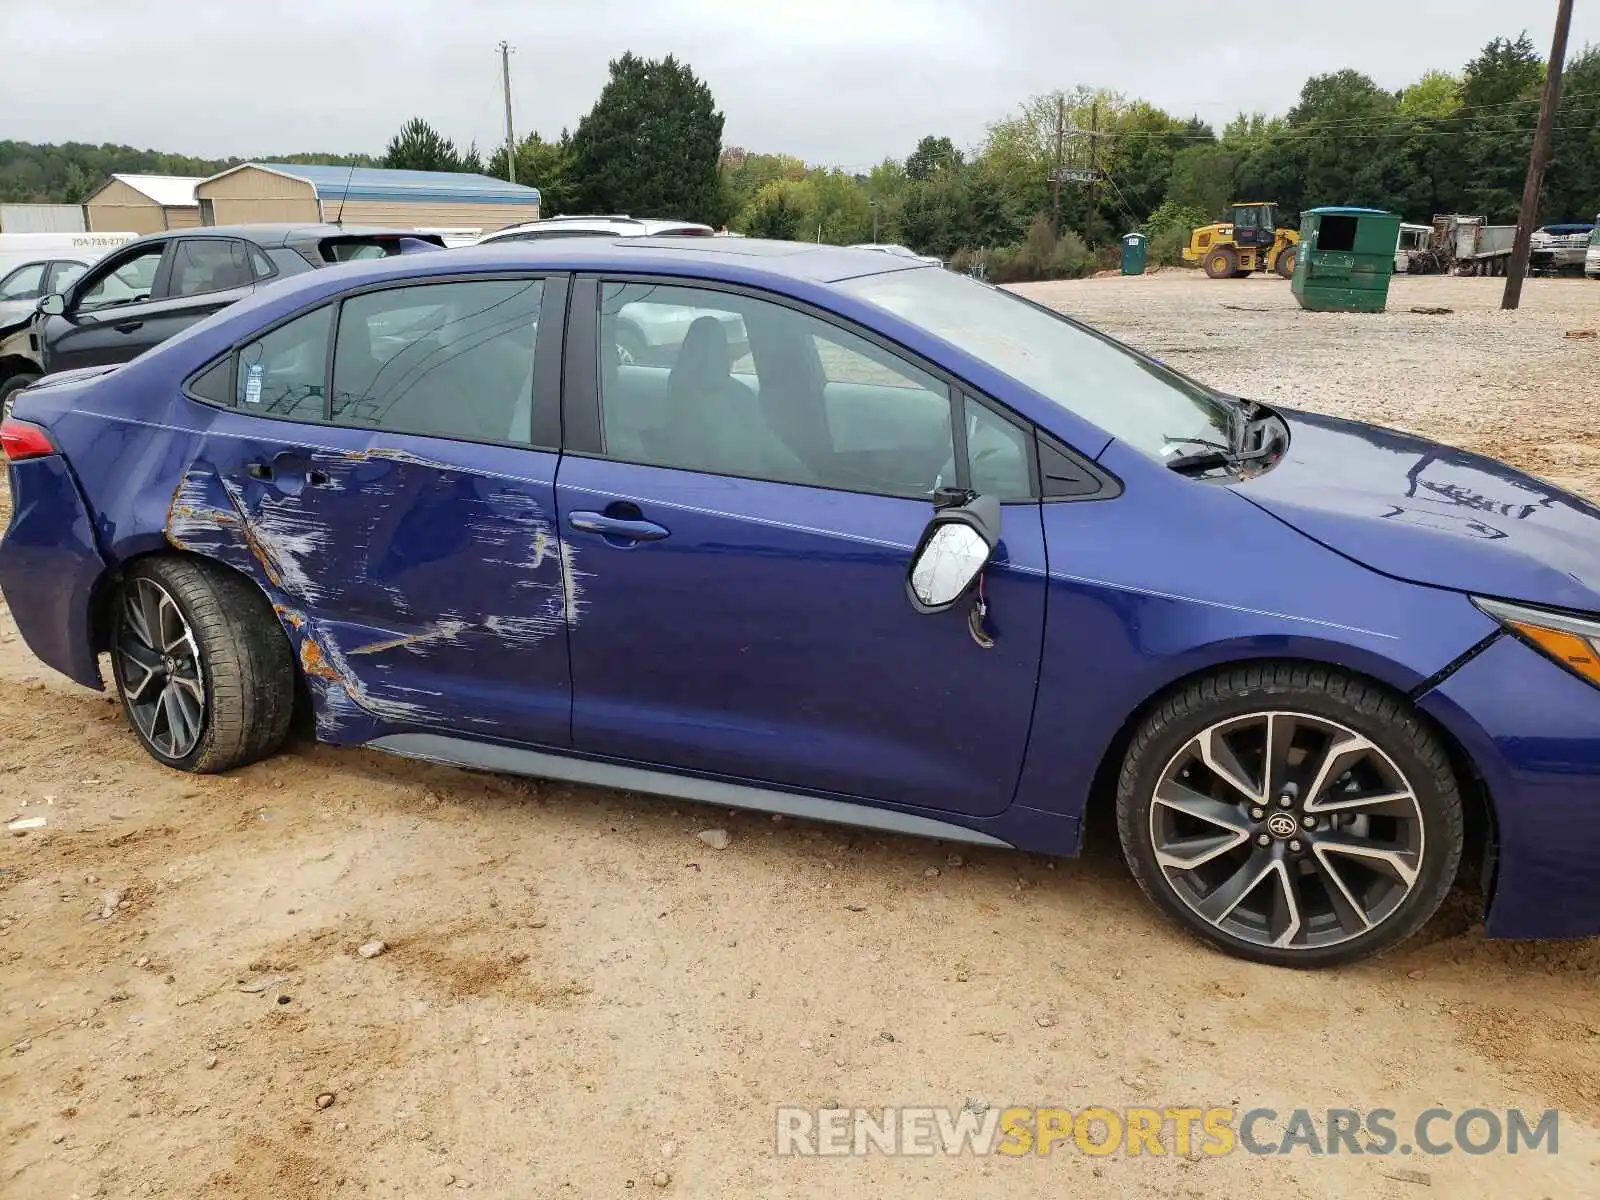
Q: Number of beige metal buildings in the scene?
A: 2